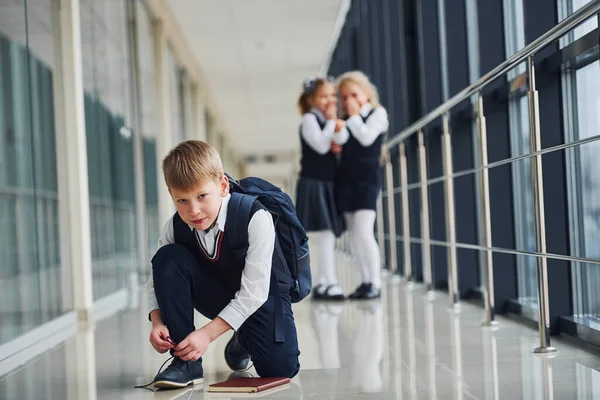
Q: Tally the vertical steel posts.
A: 7